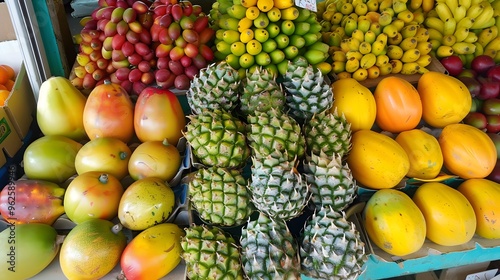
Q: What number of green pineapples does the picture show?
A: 12